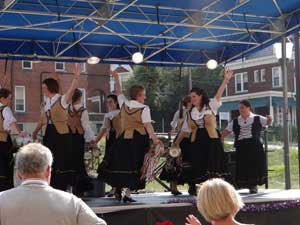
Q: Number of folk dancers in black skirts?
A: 8